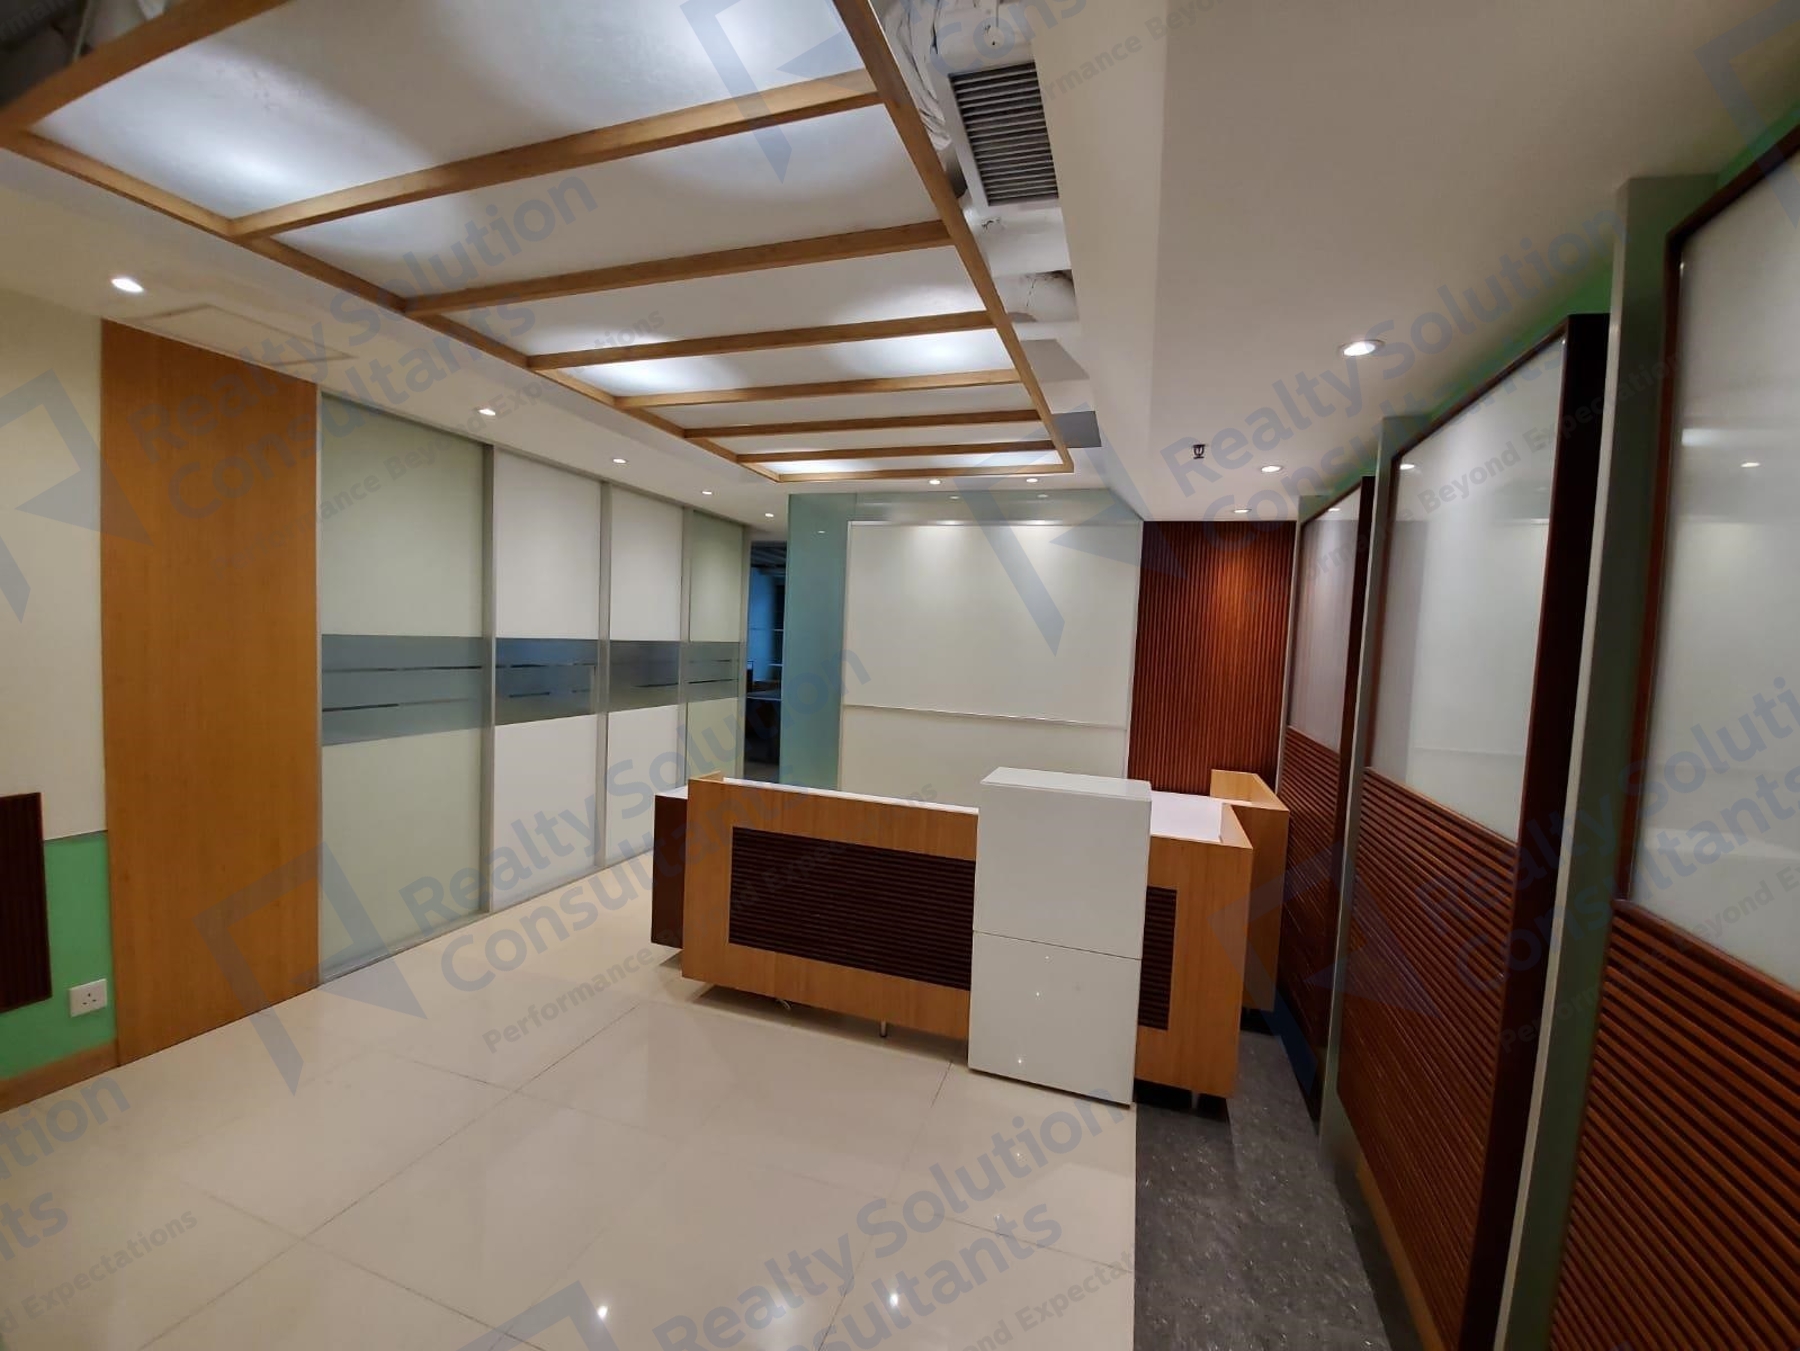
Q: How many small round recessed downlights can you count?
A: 10